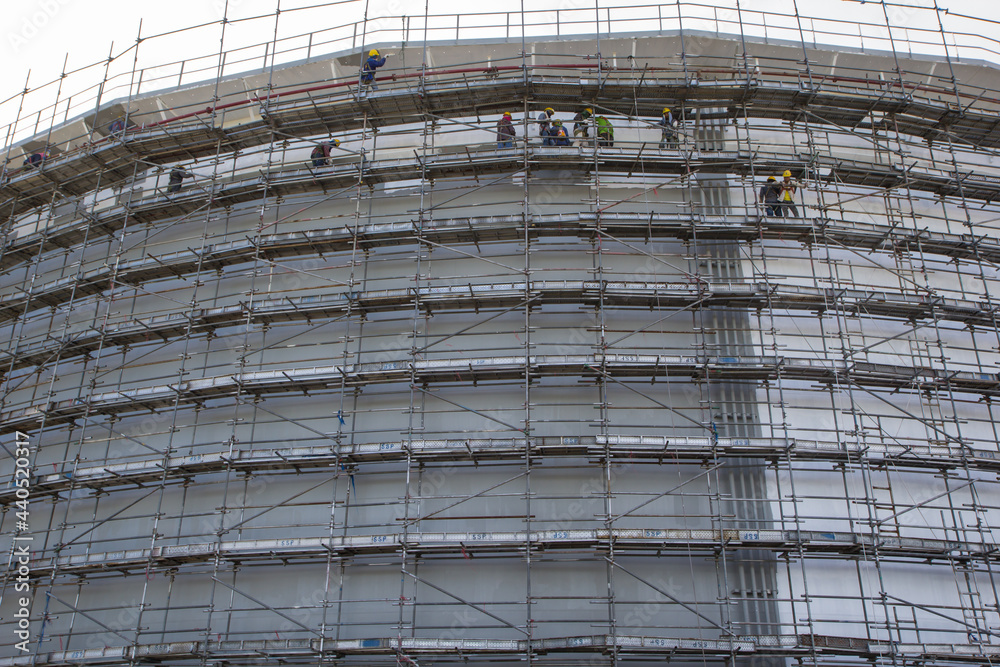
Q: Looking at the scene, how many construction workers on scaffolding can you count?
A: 13